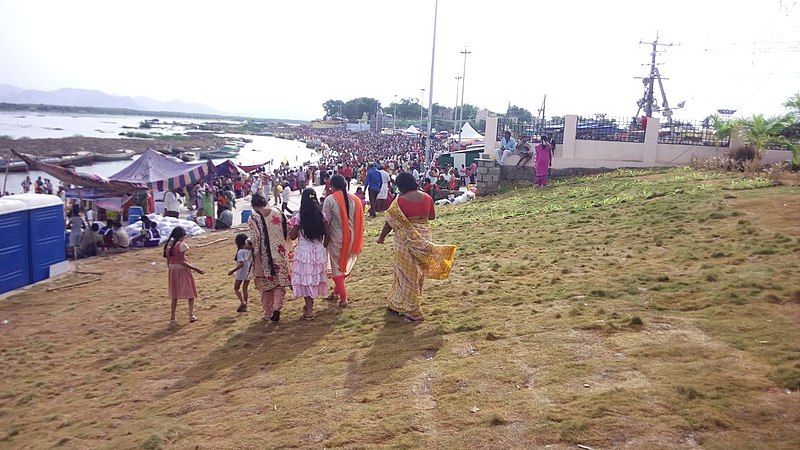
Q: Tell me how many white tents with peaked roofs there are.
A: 2